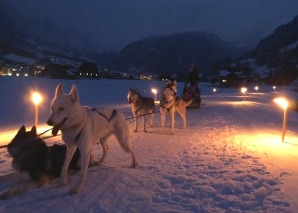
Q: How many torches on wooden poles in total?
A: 7